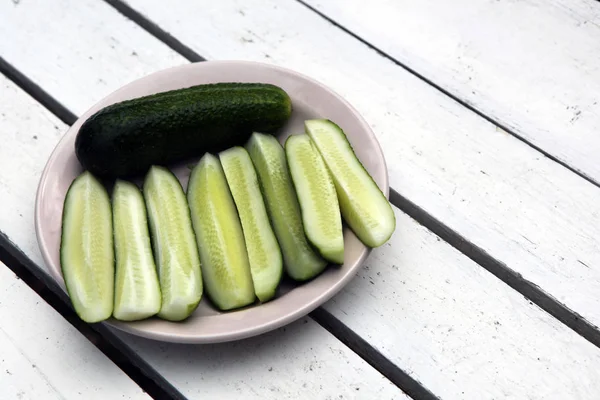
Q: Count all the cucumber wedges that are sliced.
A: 8